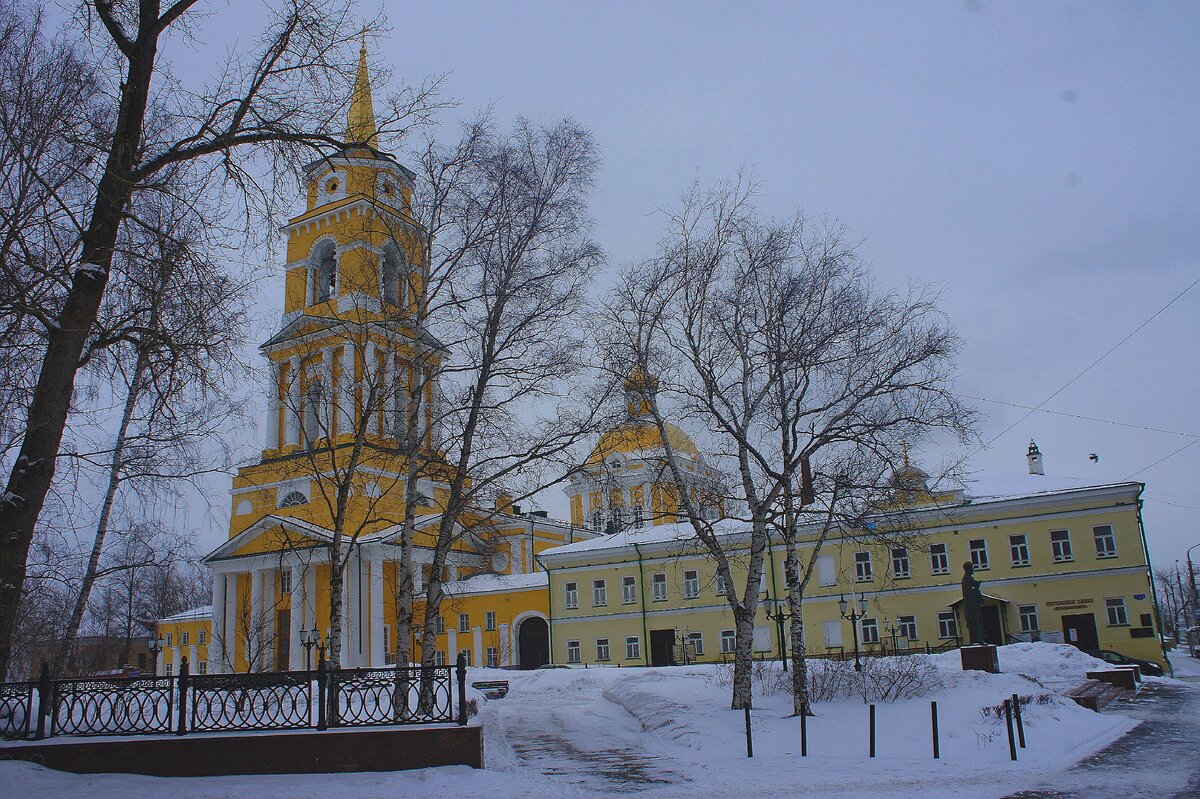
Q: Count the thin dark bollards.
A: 6